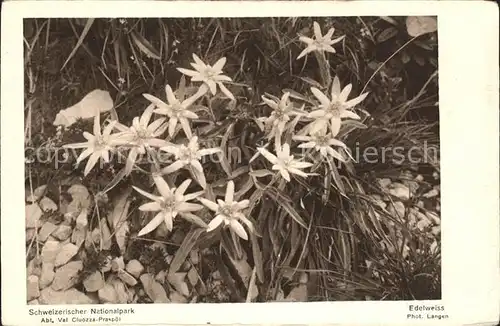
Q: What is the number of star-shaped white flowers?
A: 12